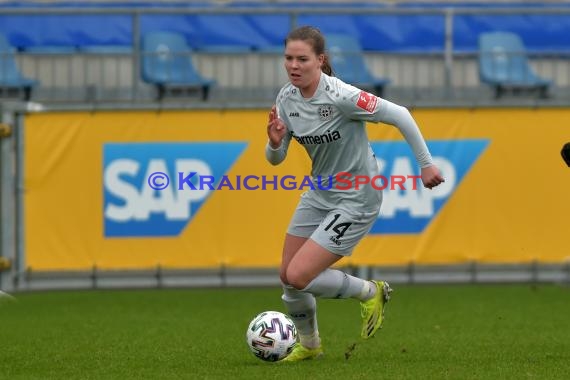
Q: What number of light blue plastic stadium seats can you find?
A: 4